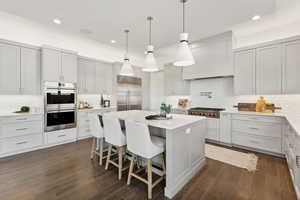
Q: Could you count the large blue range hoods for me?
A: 0